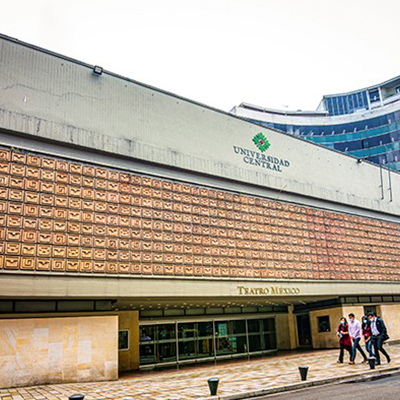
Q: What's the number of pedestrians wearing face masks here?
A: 4